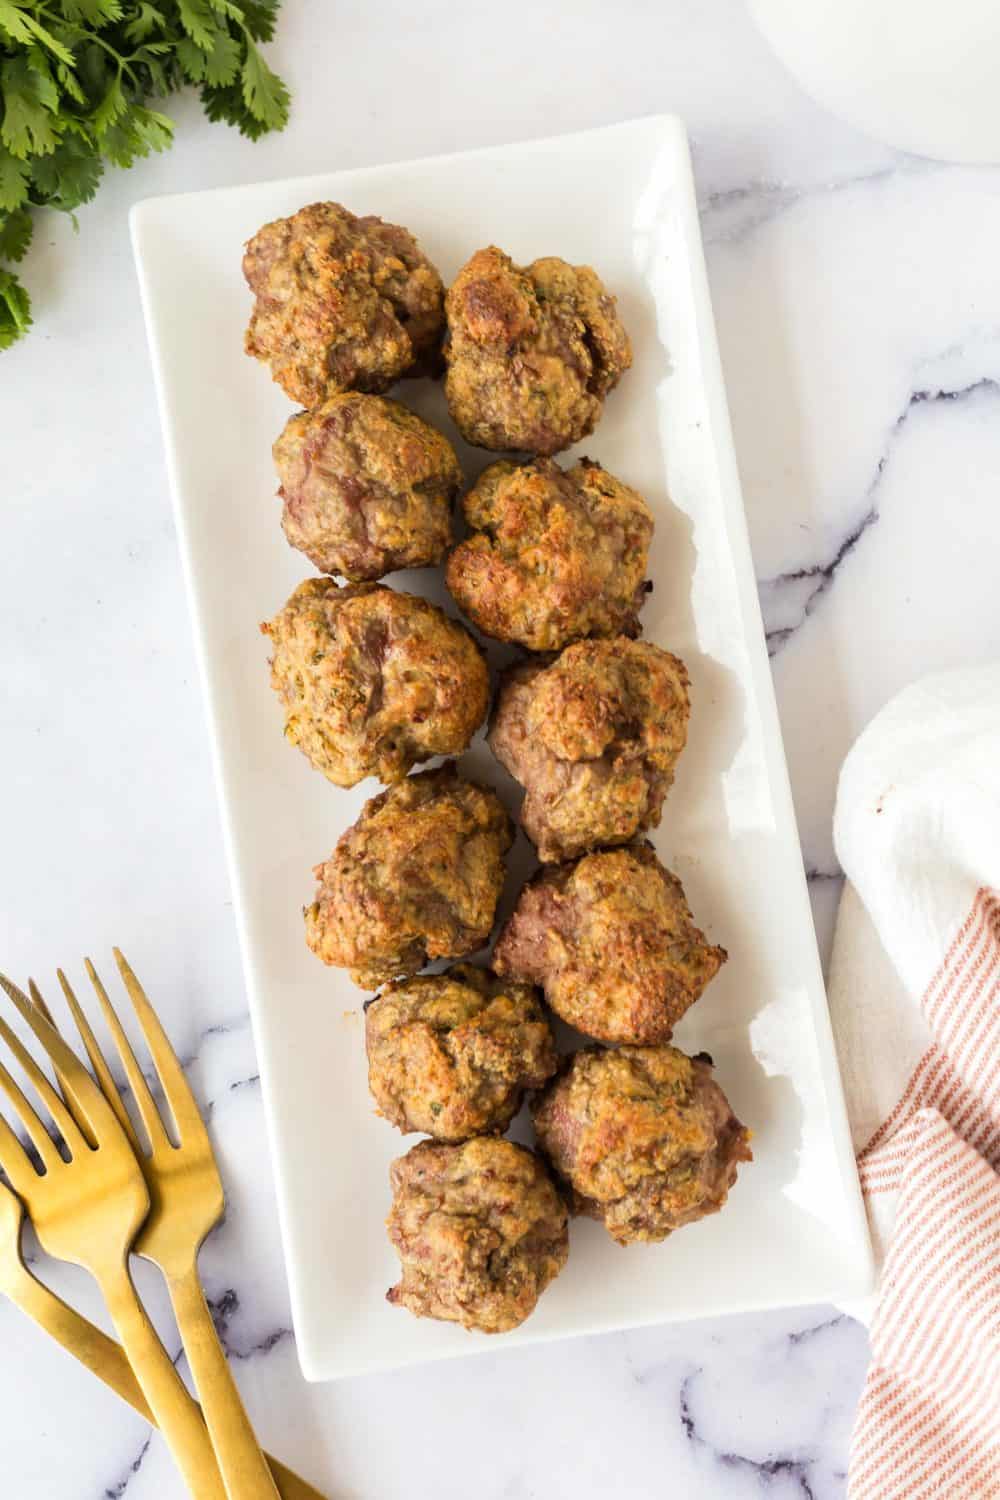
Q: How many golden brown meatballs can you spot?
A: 11